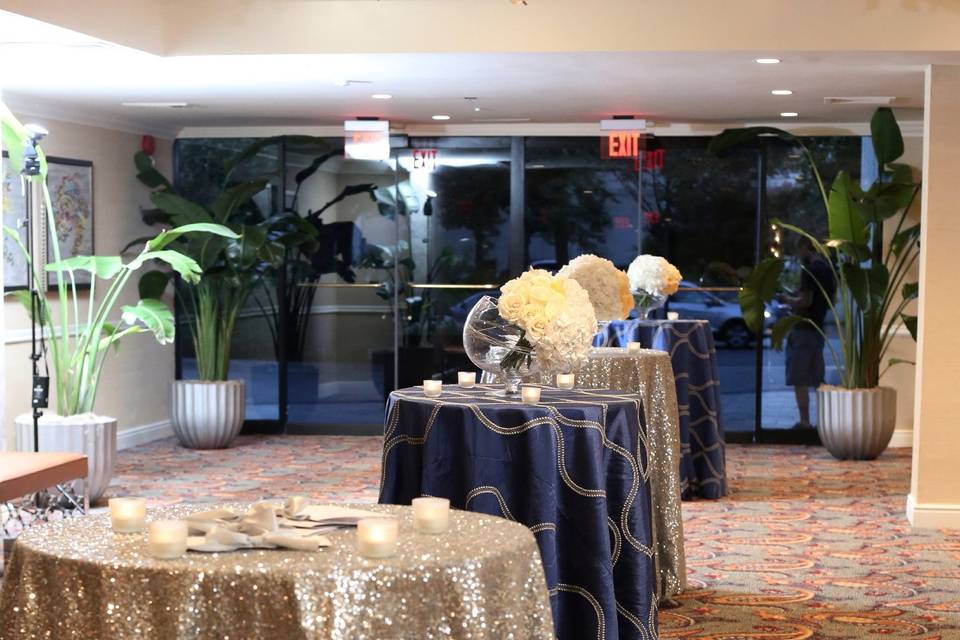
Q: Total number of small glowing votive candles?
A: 10